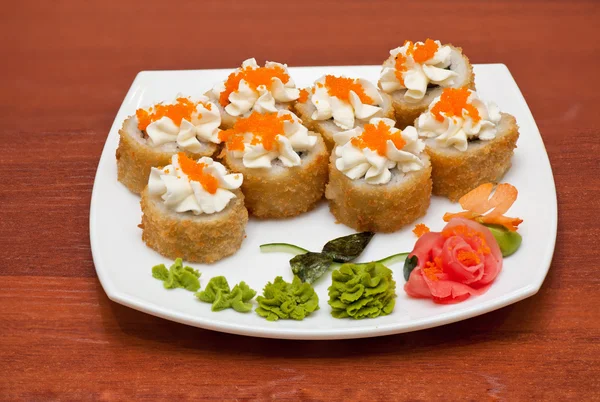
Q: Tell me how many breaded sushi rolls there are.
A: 8